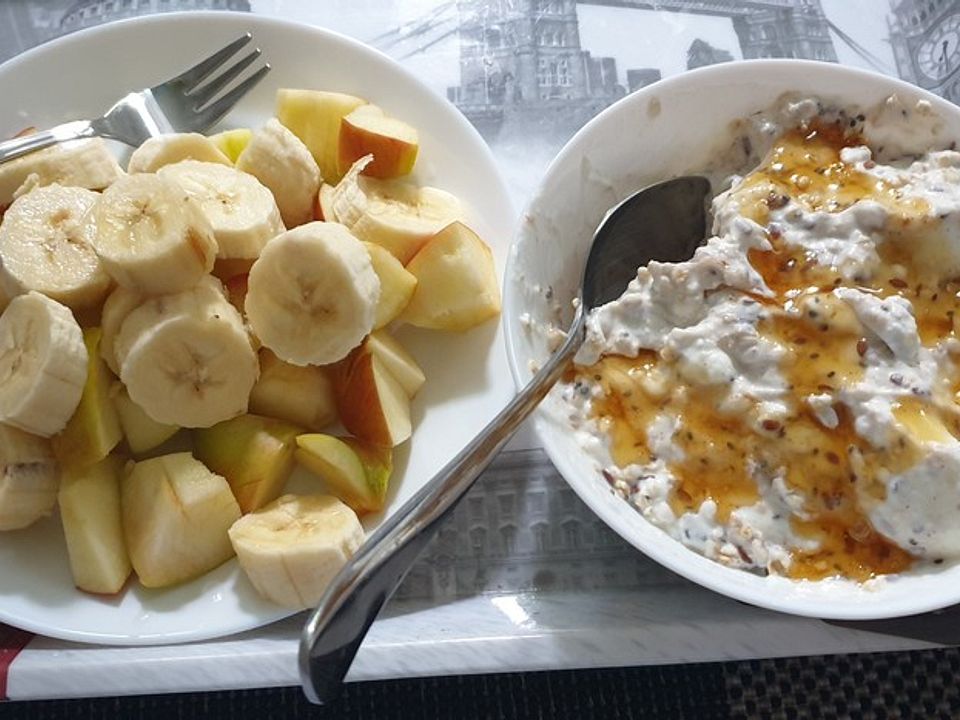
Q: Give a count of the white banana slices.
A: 13